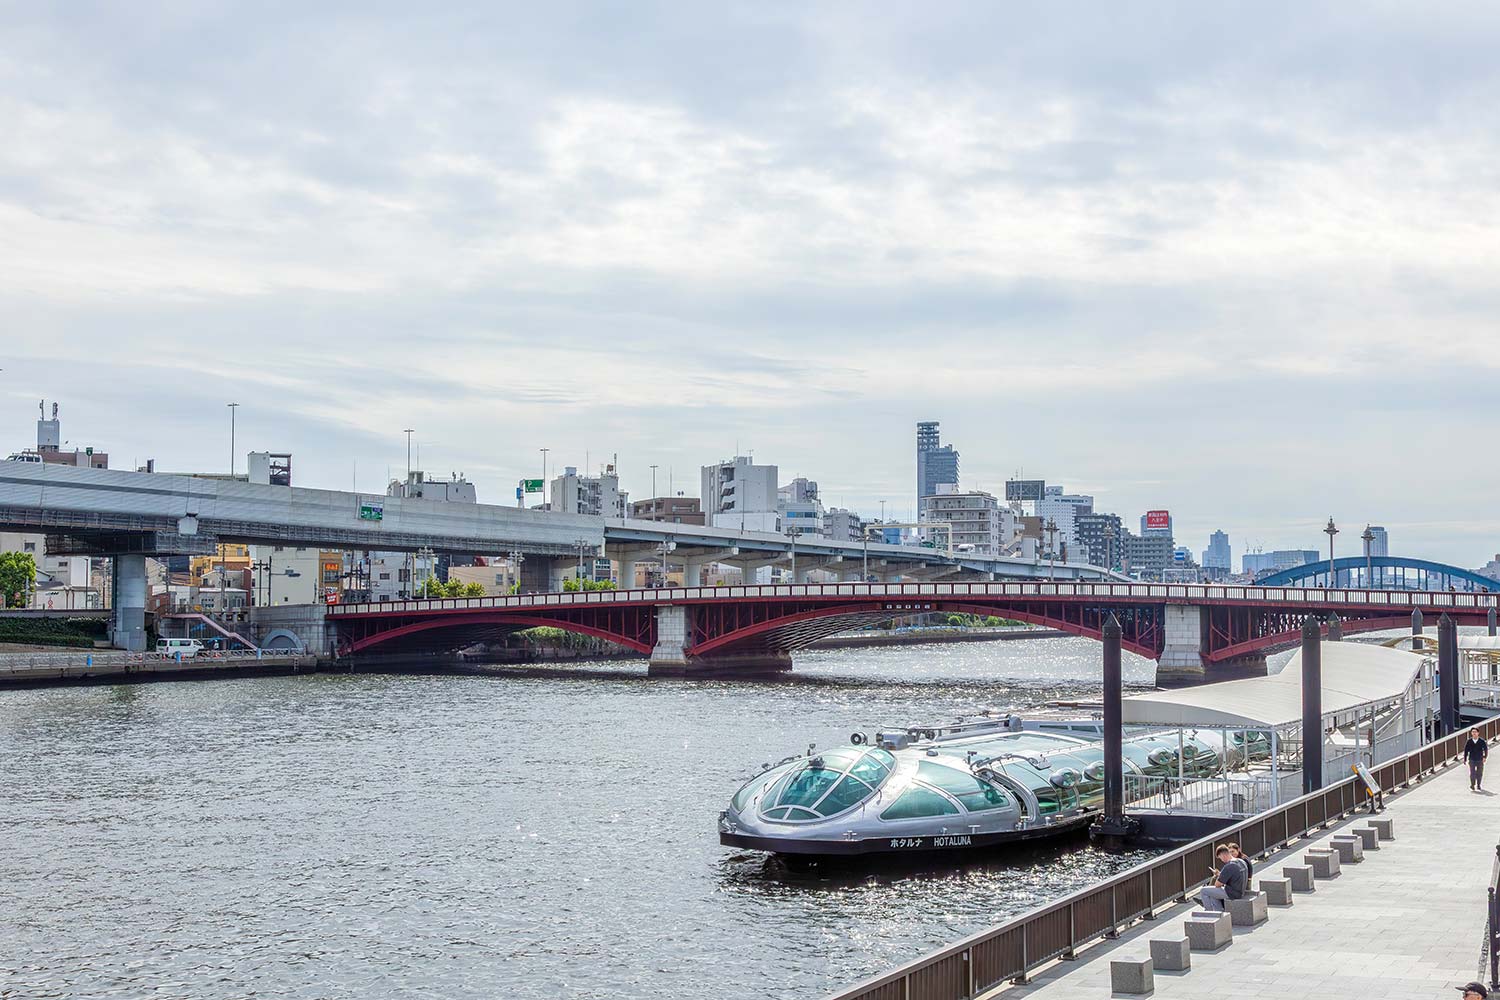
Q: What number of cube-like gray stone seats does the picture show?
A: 10